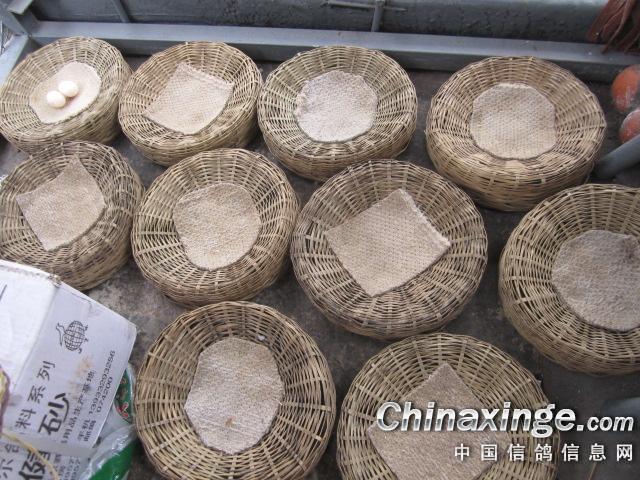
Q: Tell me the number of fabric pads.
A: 10